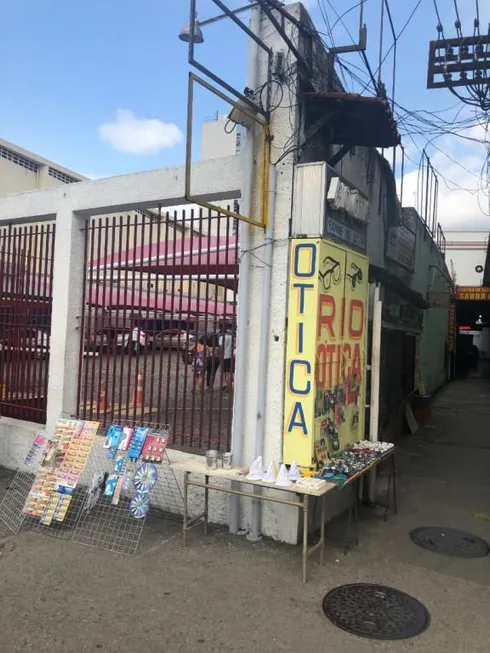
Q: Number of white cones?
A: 4